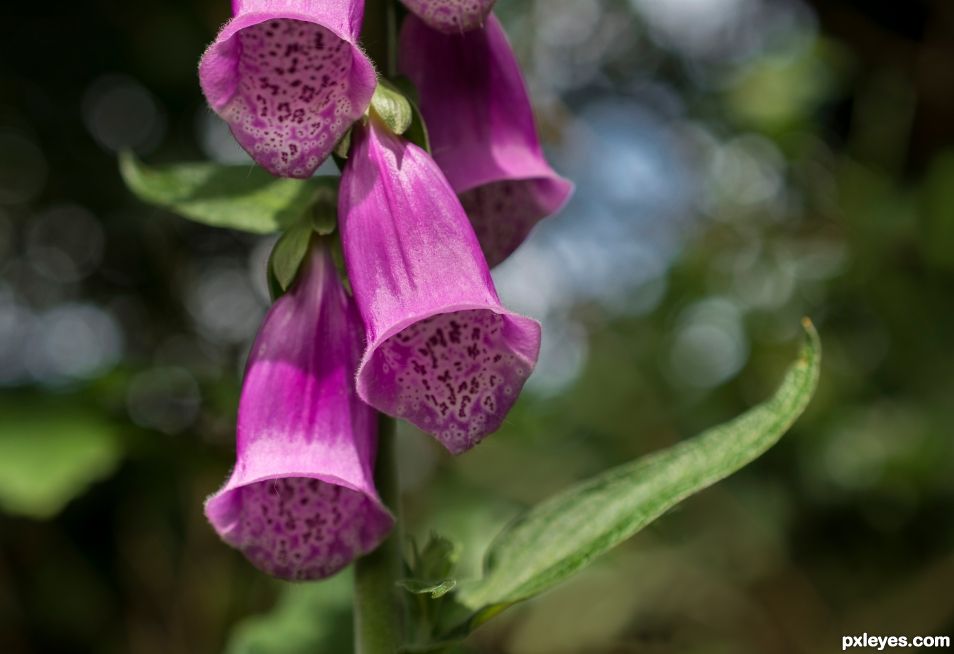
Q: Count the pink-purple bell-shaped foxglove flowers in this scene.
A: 5